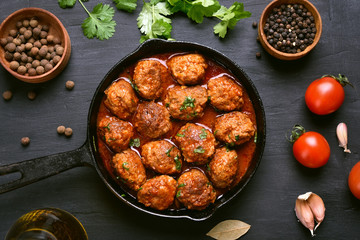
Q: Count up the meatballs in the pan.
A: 14